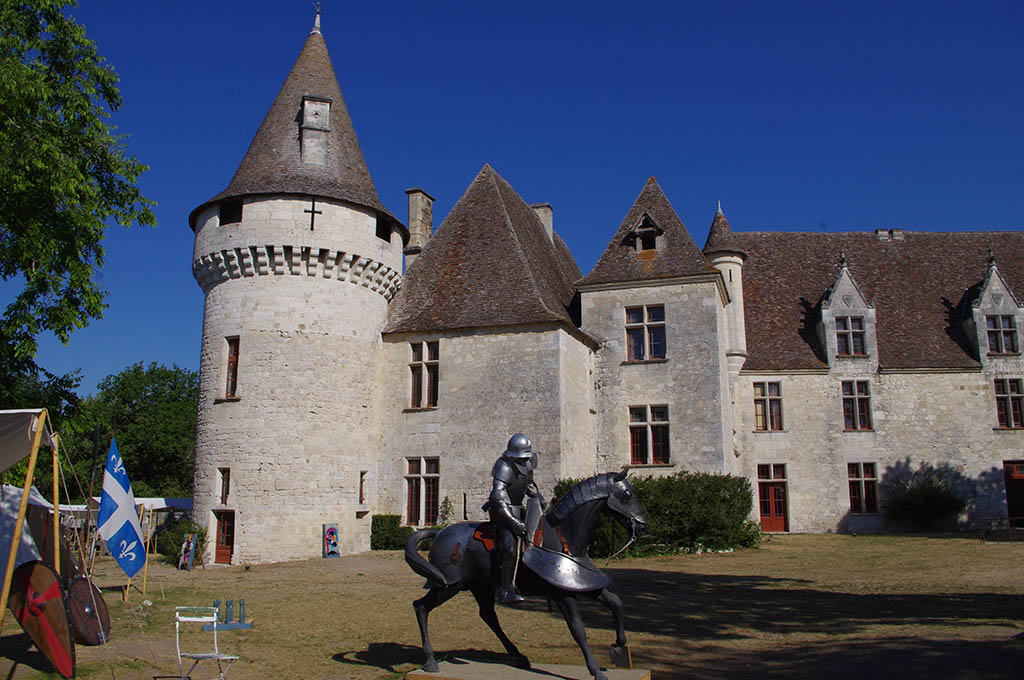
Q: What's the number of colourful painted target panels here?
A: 2